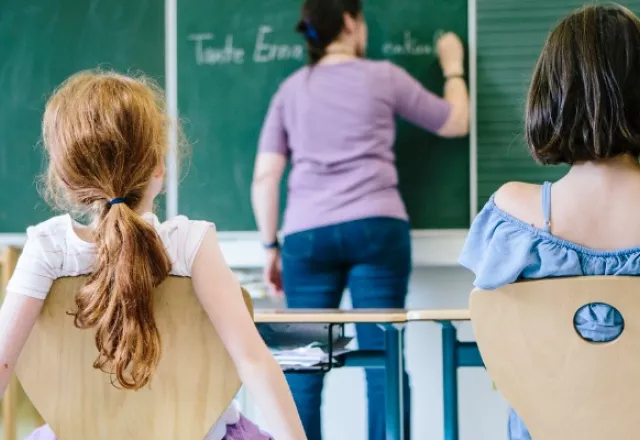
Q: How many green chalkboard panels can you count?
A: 3